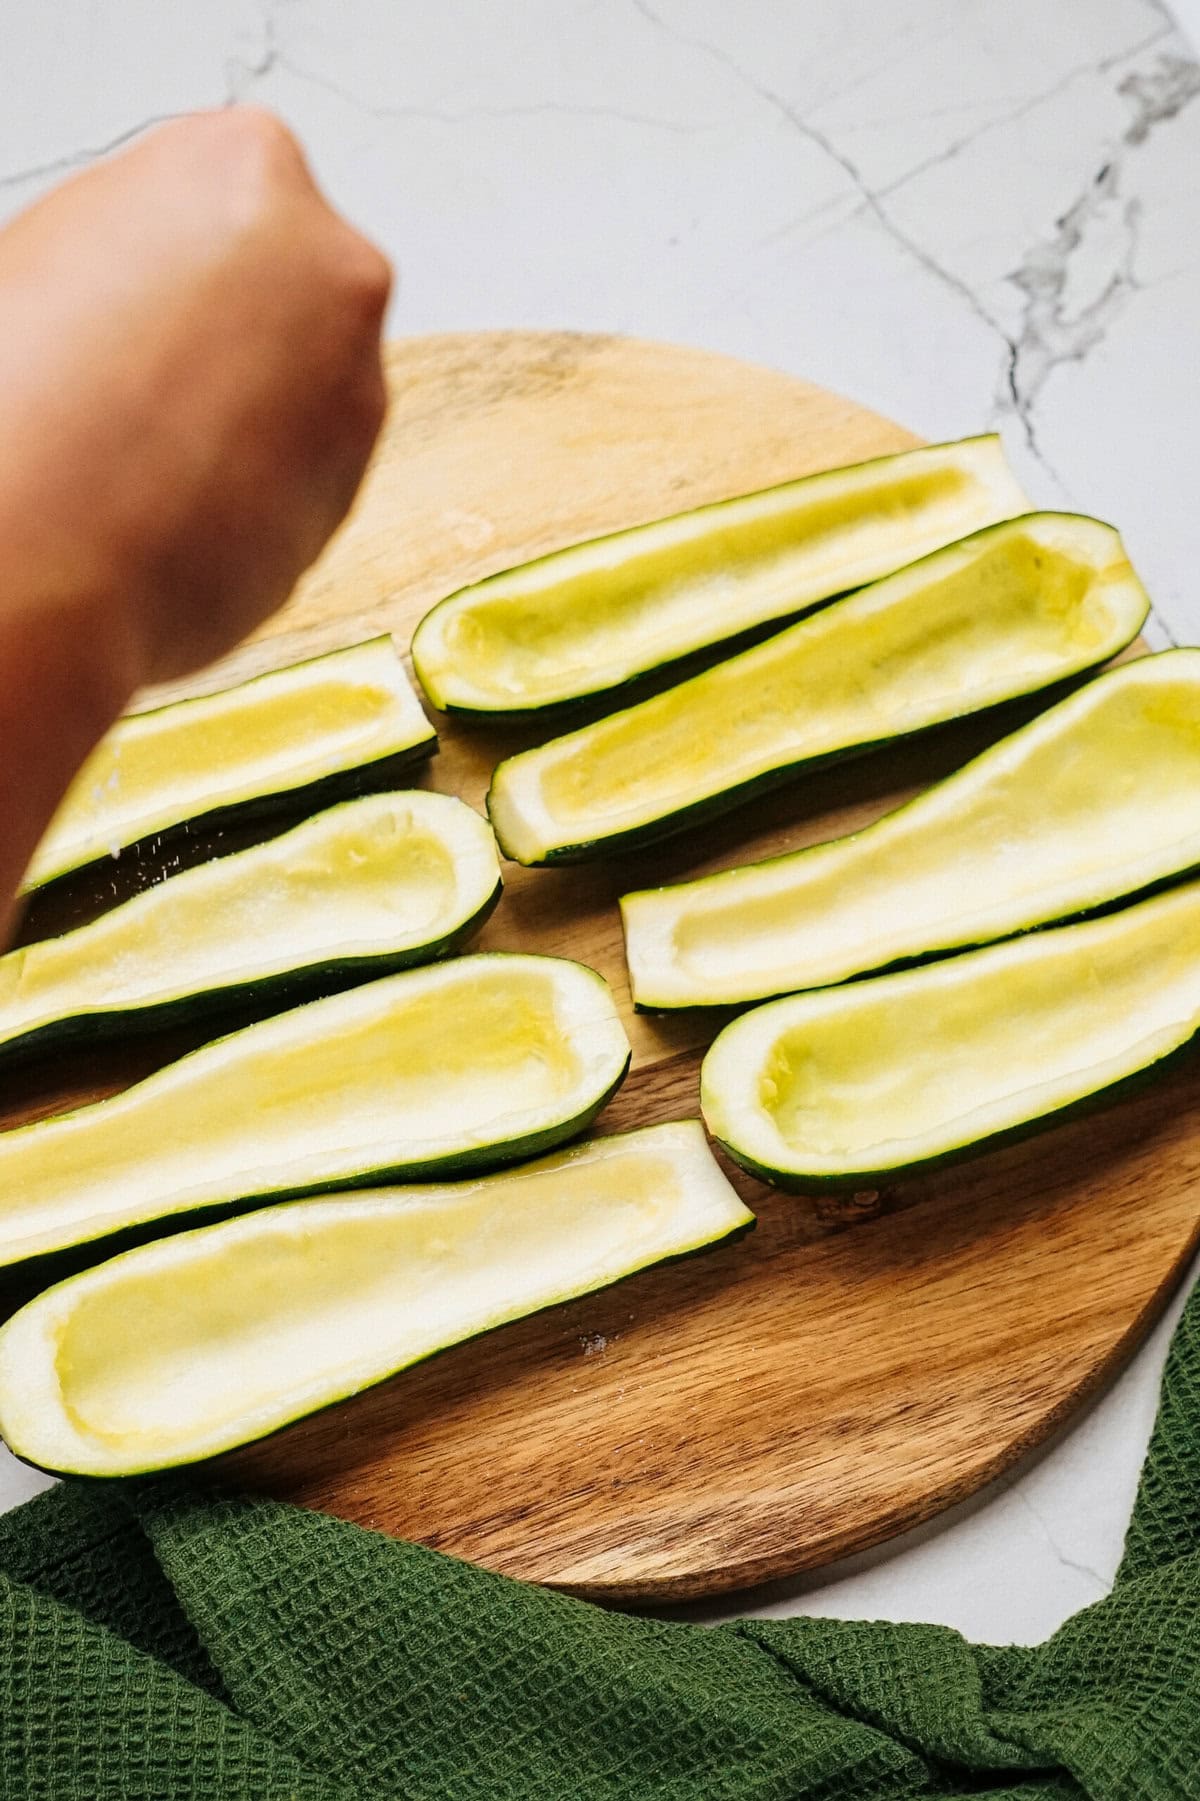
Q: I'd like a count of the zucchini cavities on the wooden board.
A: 8